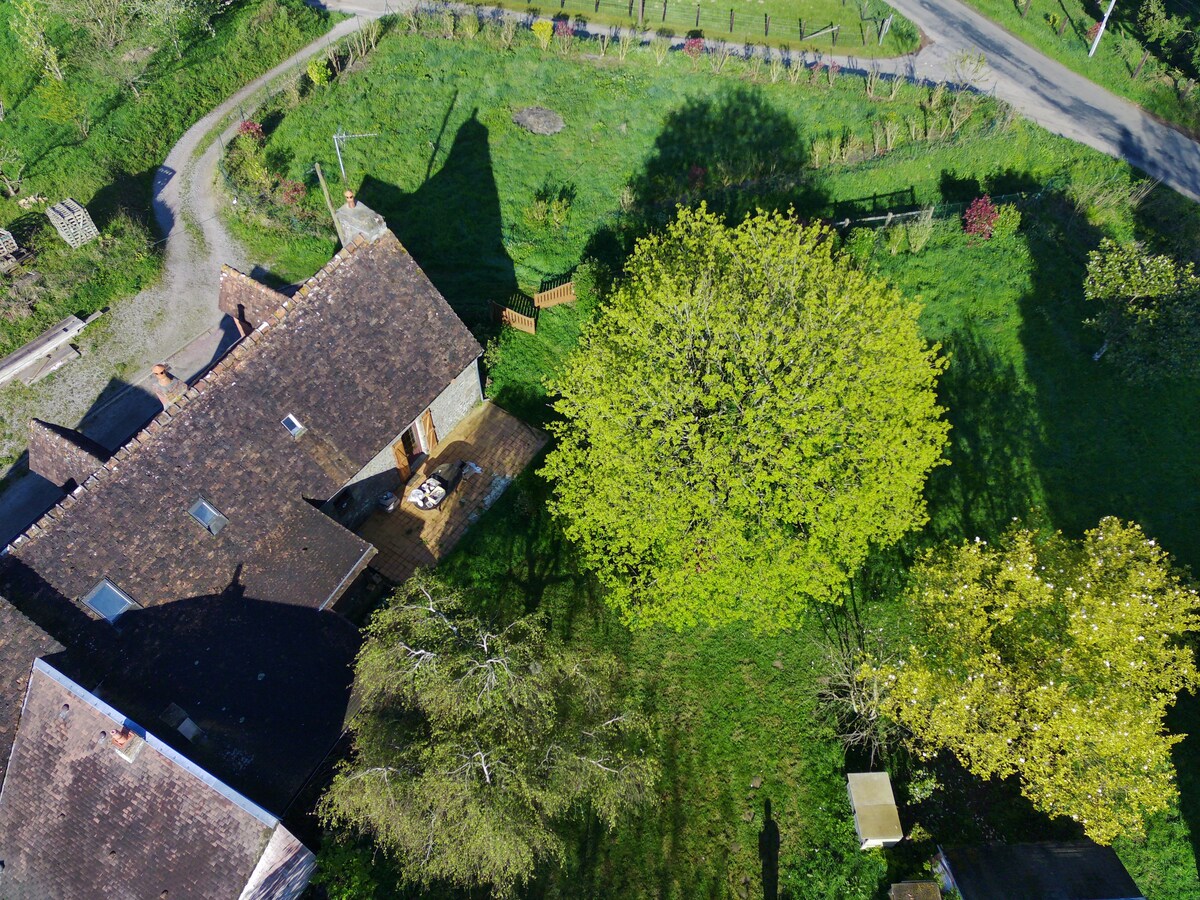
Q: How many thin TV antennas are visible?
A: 1